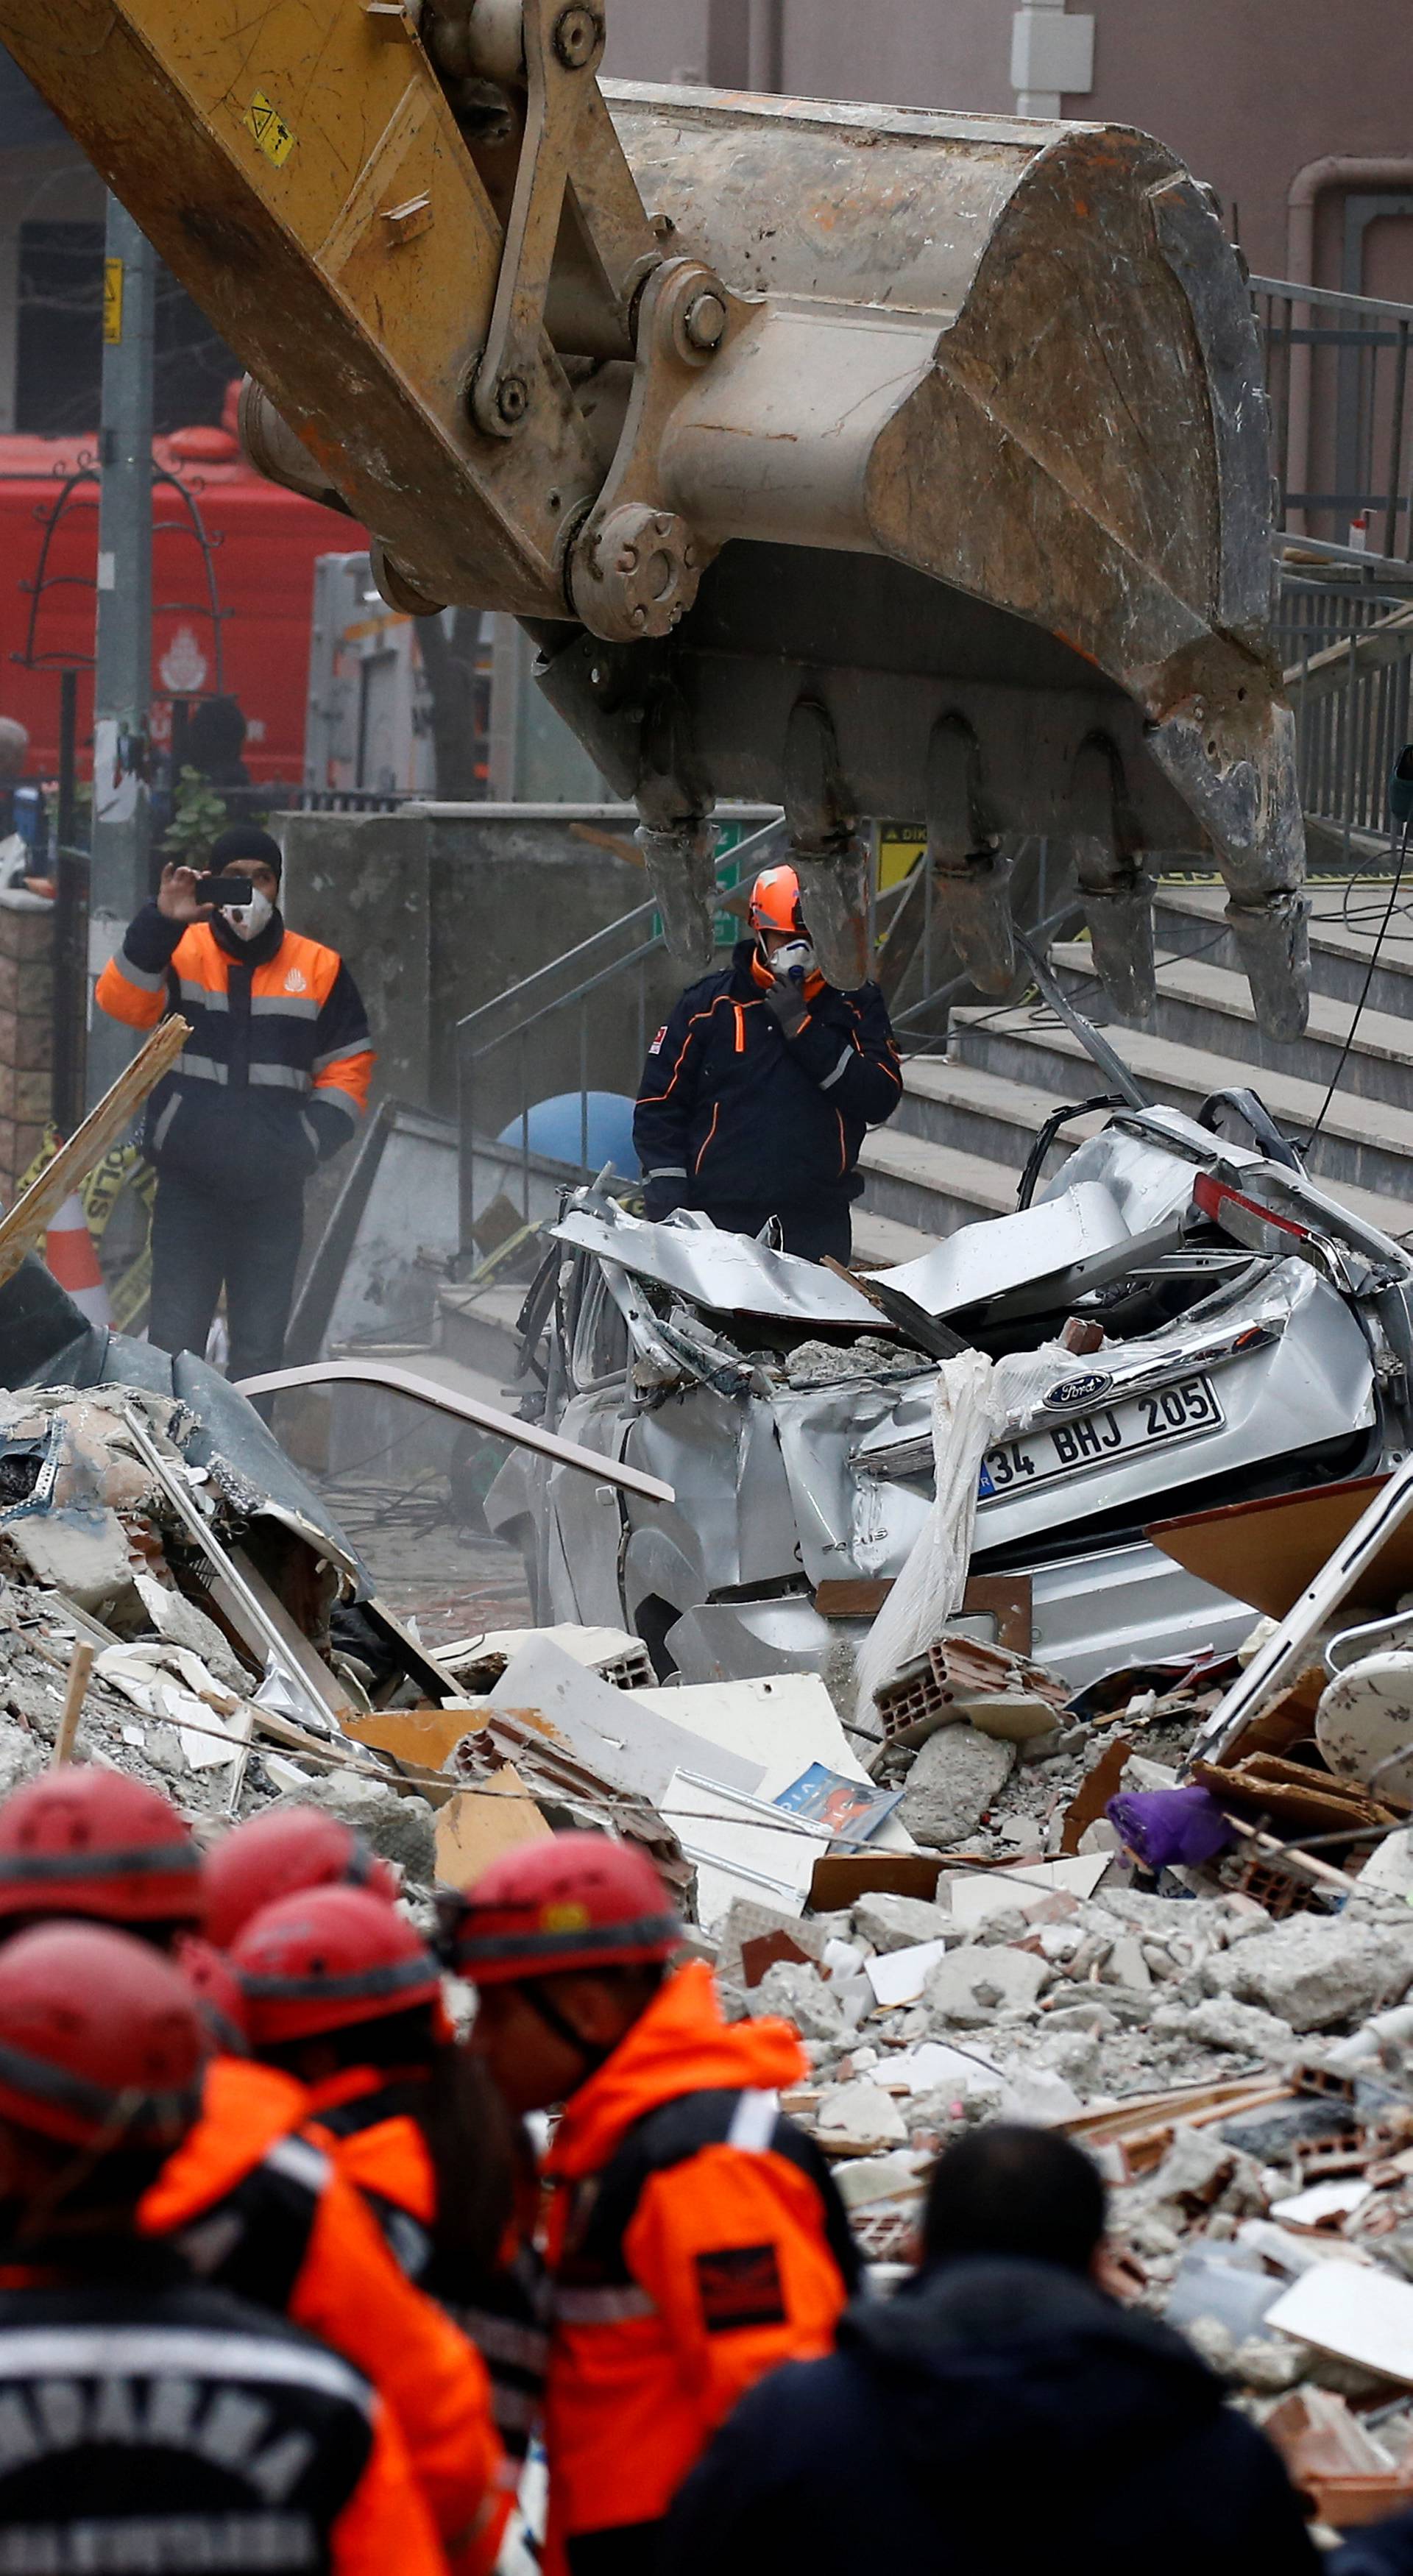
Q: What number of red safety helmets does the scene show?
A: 6